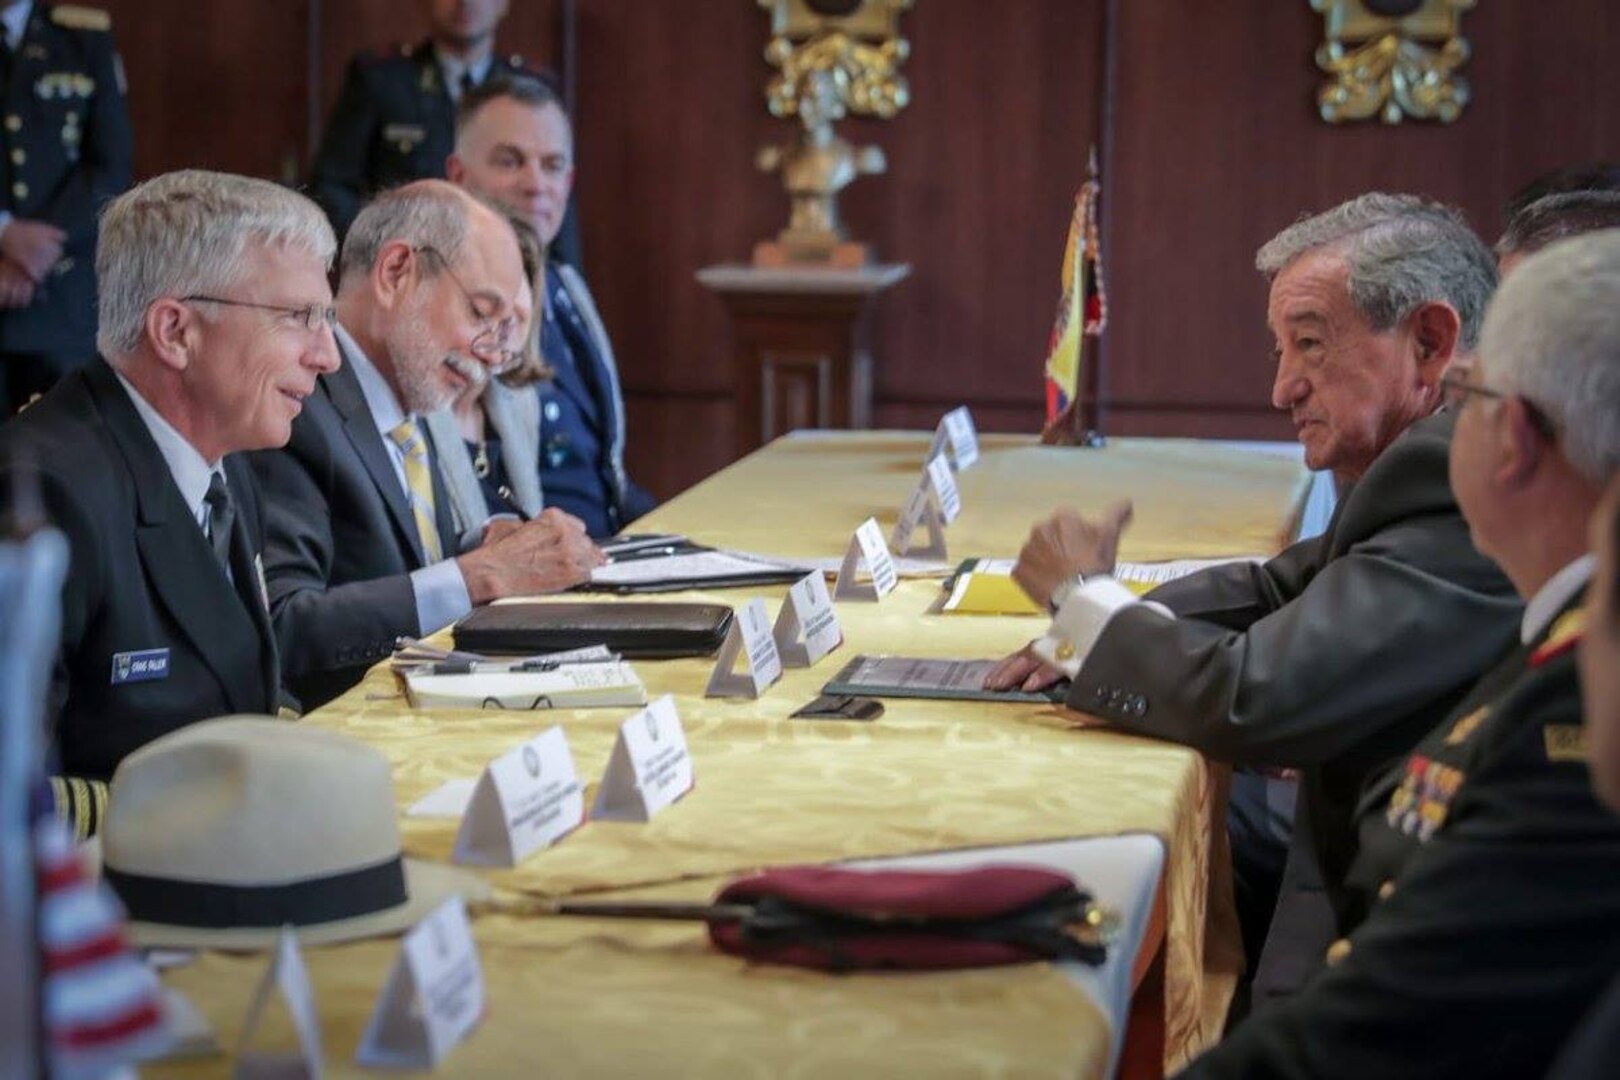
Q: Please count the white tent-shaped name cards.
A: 10